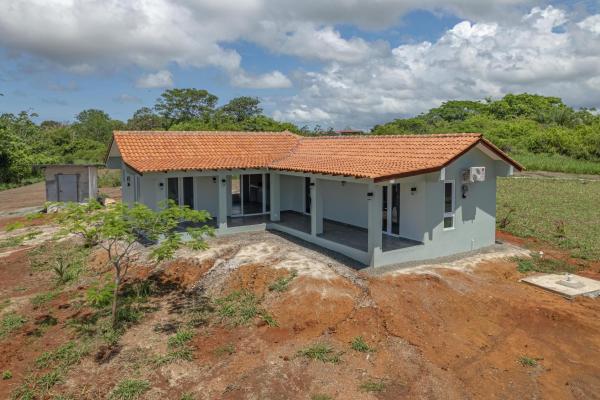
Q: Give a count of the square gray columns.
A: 4